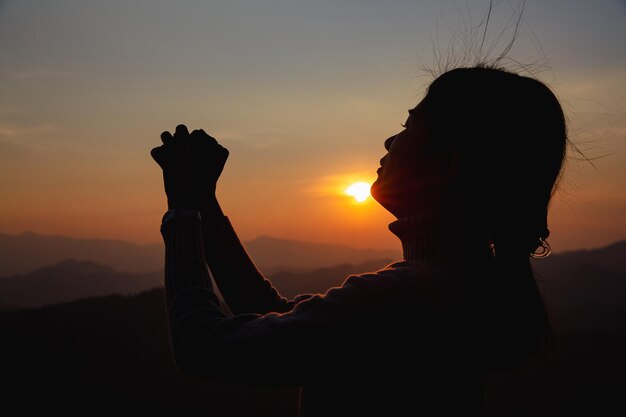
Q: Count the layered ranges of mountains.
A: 3